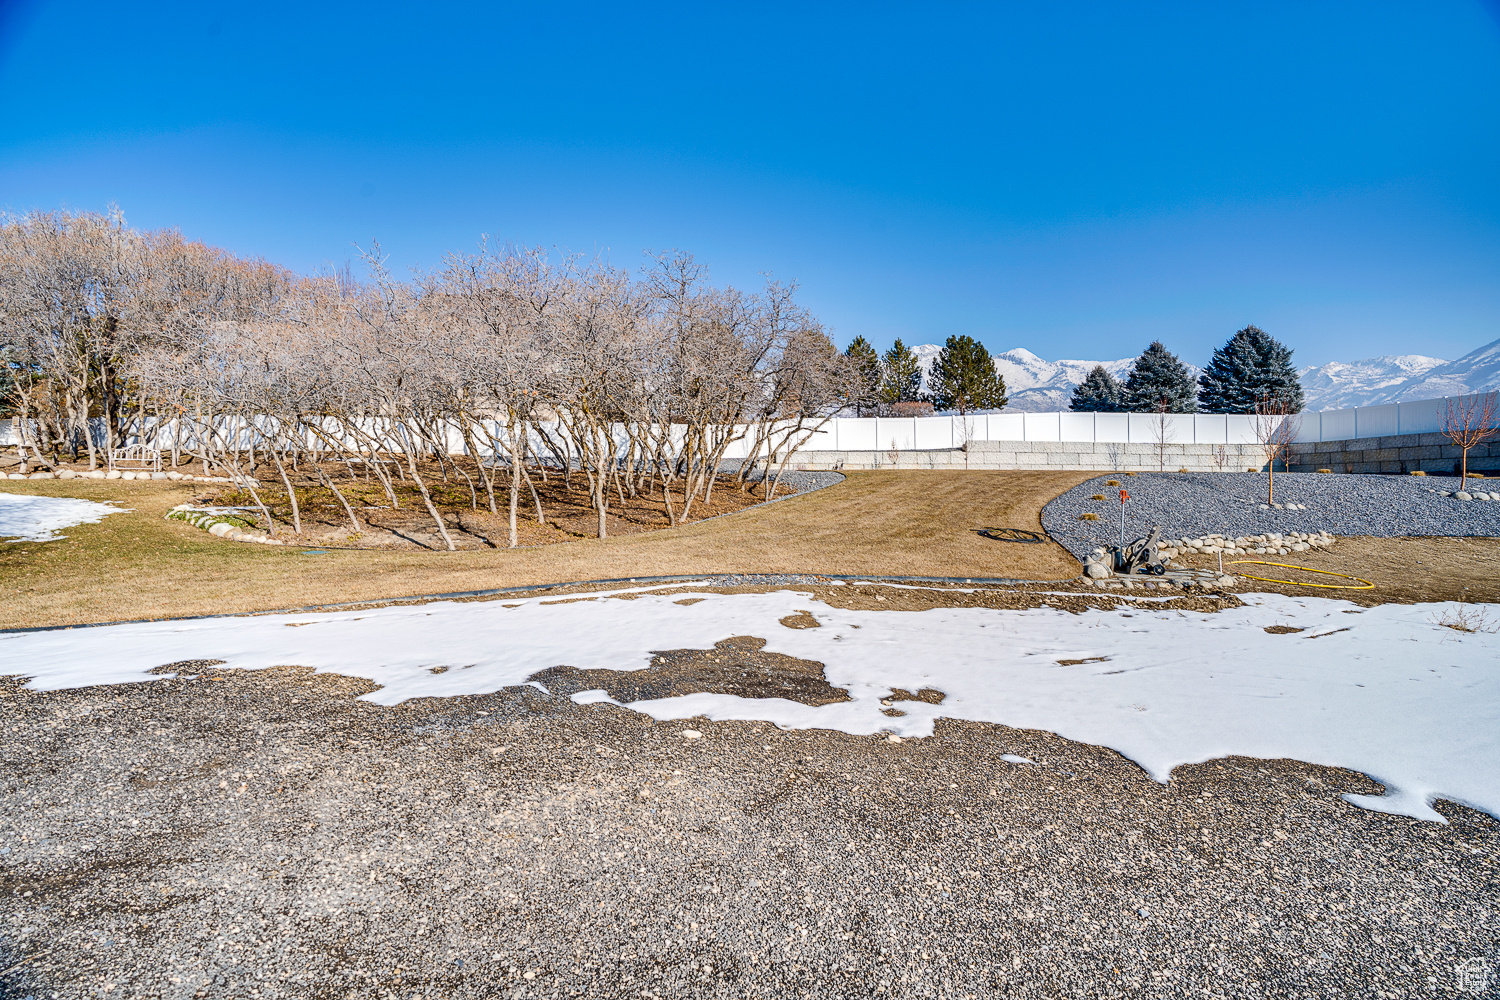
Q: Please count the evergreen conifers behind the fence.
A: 6